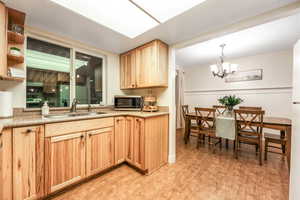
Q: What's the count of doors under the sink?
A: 2